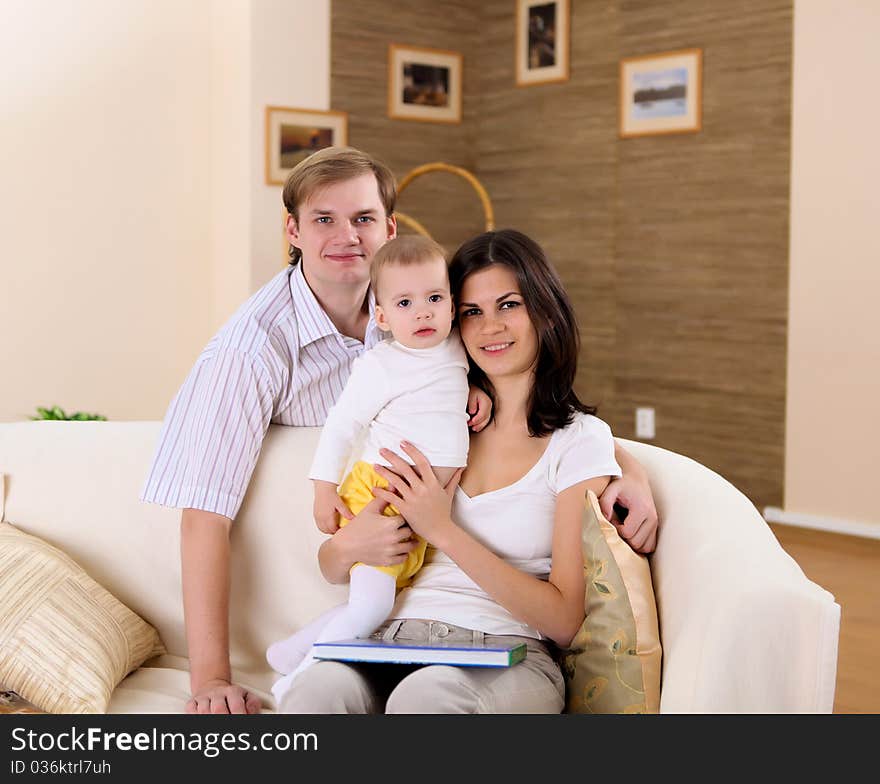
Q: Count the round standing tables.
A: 0